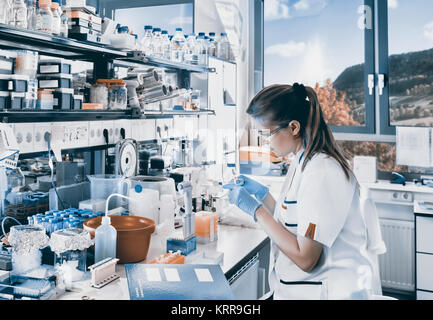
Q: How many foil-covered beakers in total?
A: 2